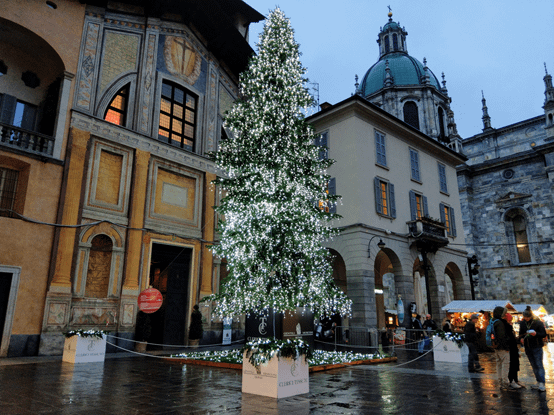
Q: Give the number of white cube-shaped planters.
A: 3